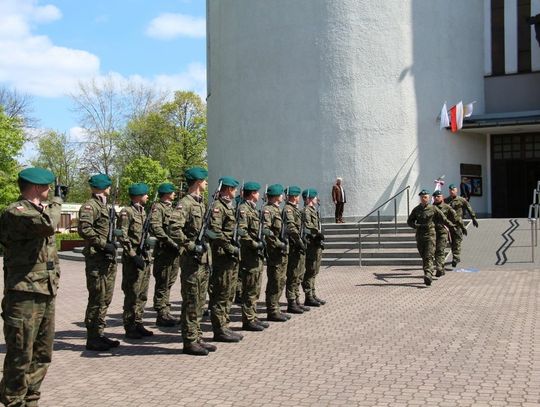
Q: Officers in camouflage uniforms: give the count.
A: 13